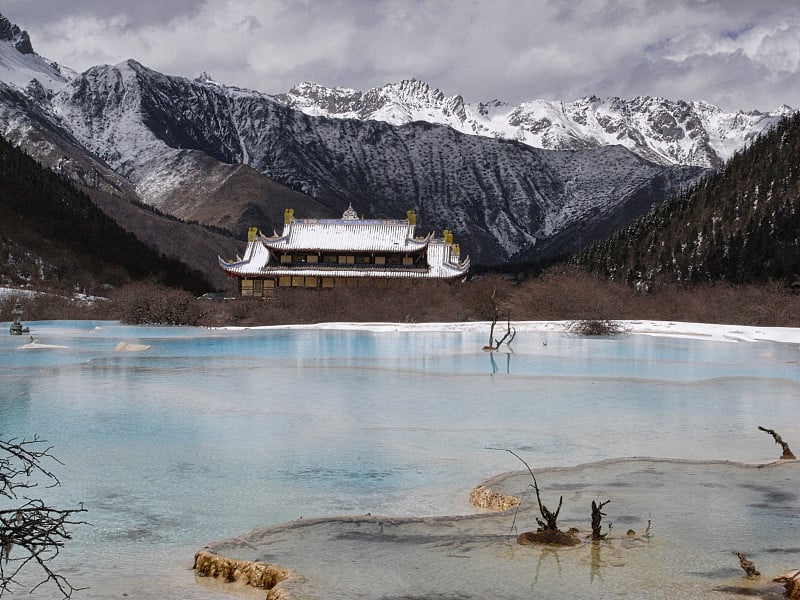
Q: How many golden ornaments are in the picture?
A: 5